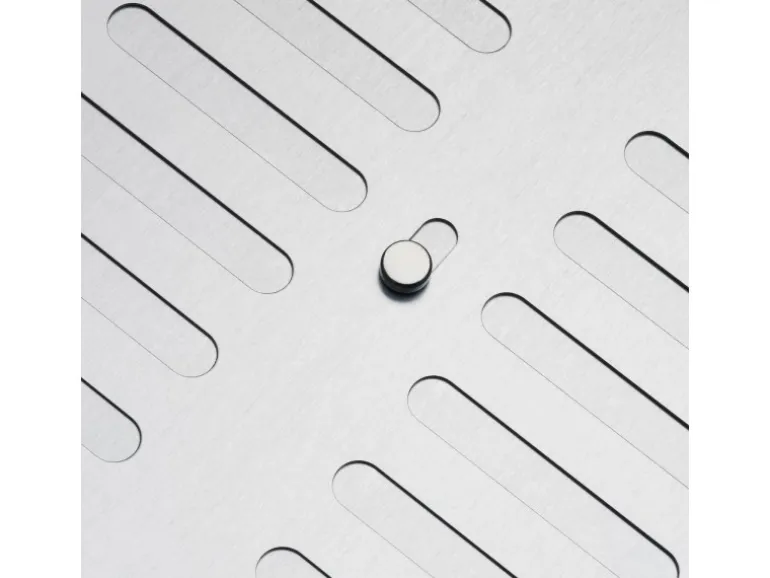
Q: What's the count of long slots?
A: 12